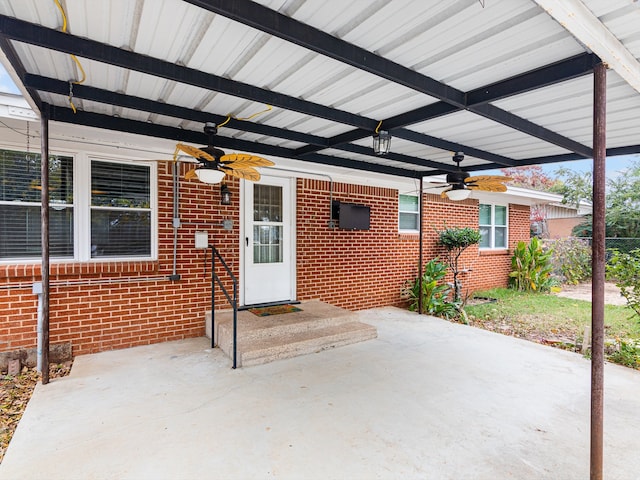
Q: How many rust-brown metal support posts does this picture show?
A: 3